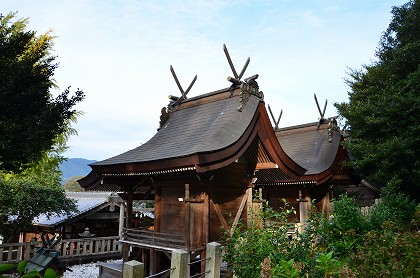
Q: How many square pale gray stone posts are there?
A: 3